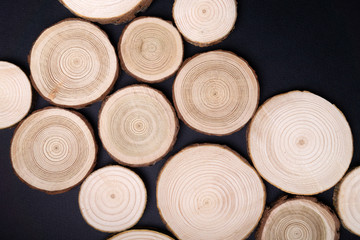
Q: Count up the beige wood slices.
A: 14